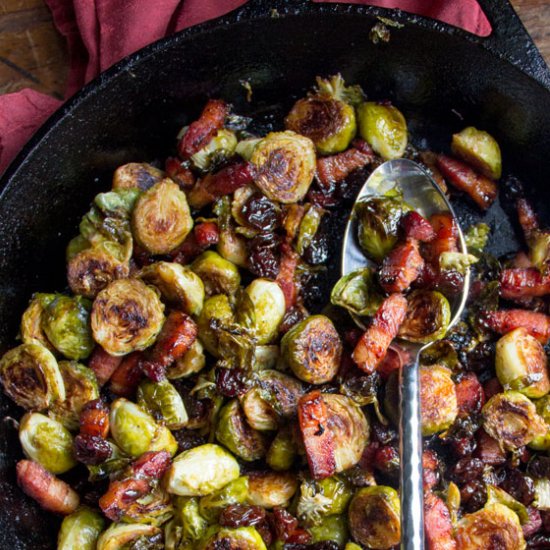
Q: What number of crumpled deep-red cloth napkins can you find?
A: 1